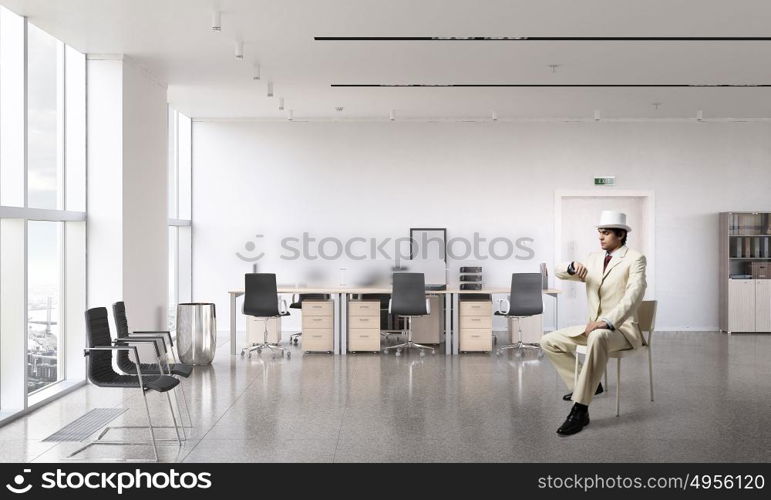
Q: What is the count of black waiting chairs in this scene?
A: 2